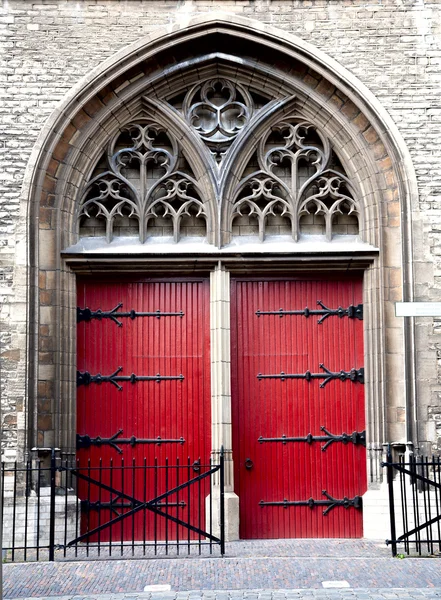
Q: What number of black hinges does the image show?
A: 8